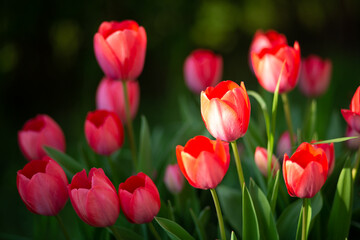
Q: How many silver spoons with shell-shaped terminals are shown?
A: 0